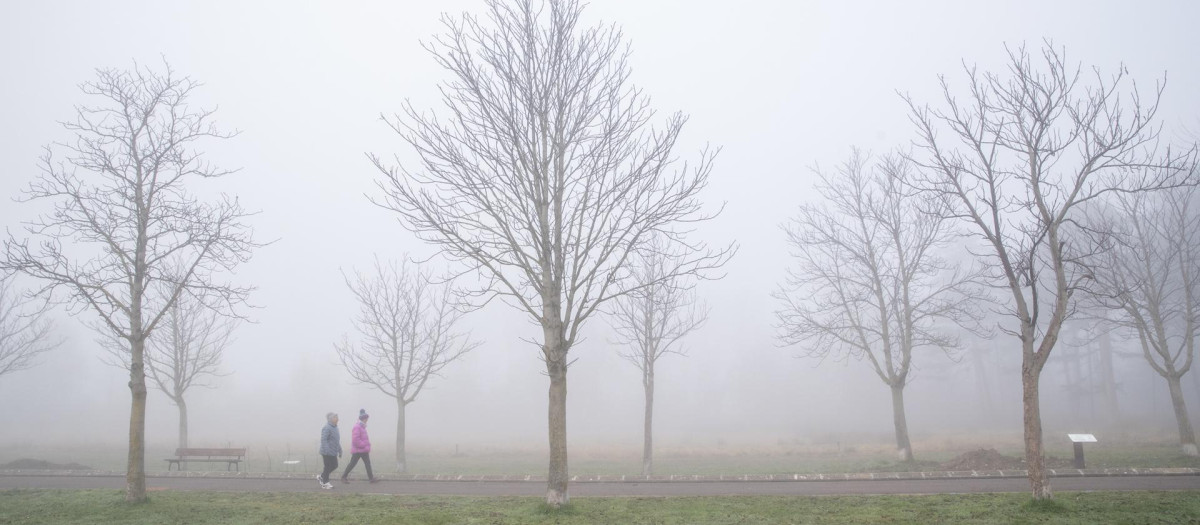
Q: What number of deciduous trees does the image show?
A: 9